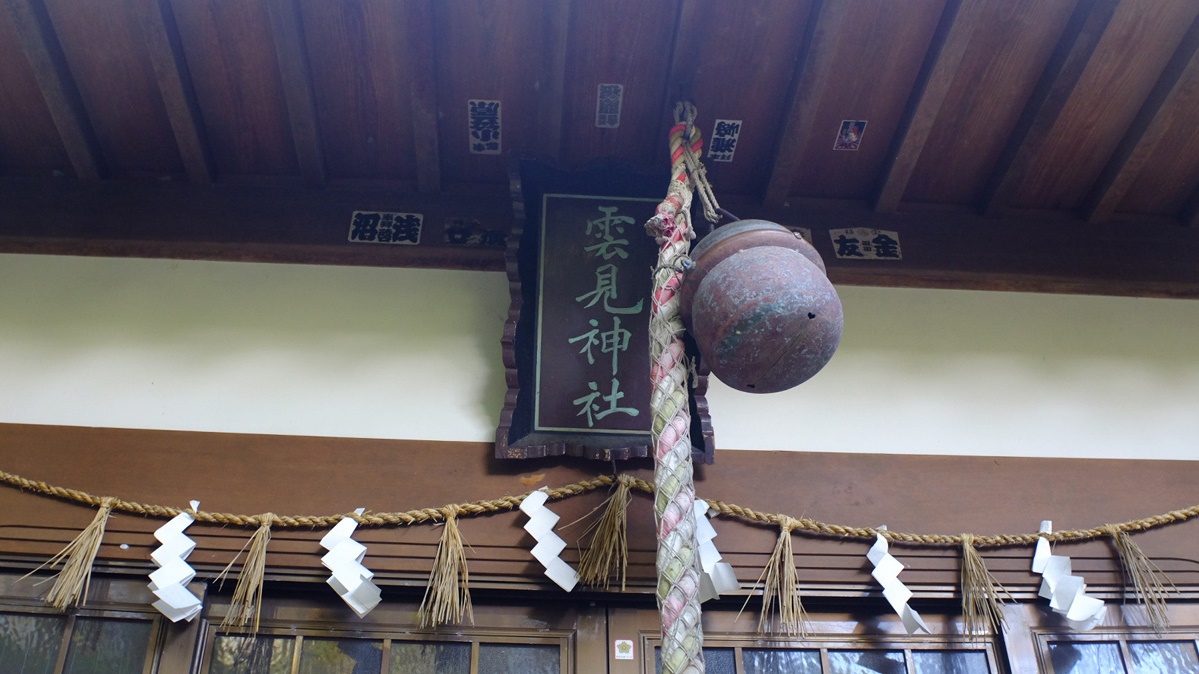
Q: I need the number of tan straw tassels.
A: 7